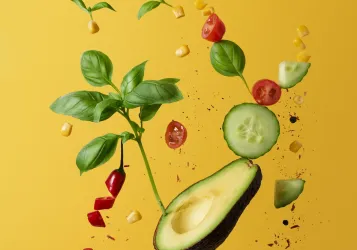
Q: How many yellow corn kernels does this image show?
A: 11